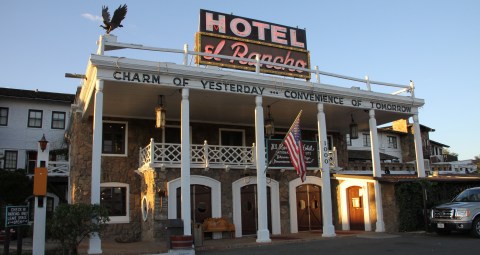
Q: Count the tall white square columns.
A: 6